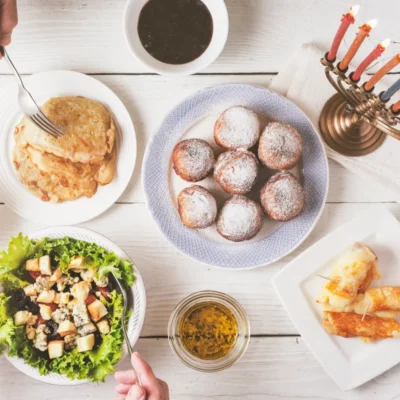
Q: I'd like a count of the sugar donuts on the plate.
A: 7